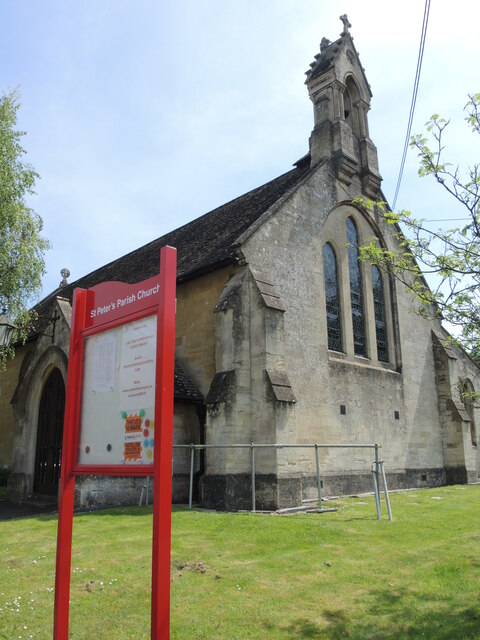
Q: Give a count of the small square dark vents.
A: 2